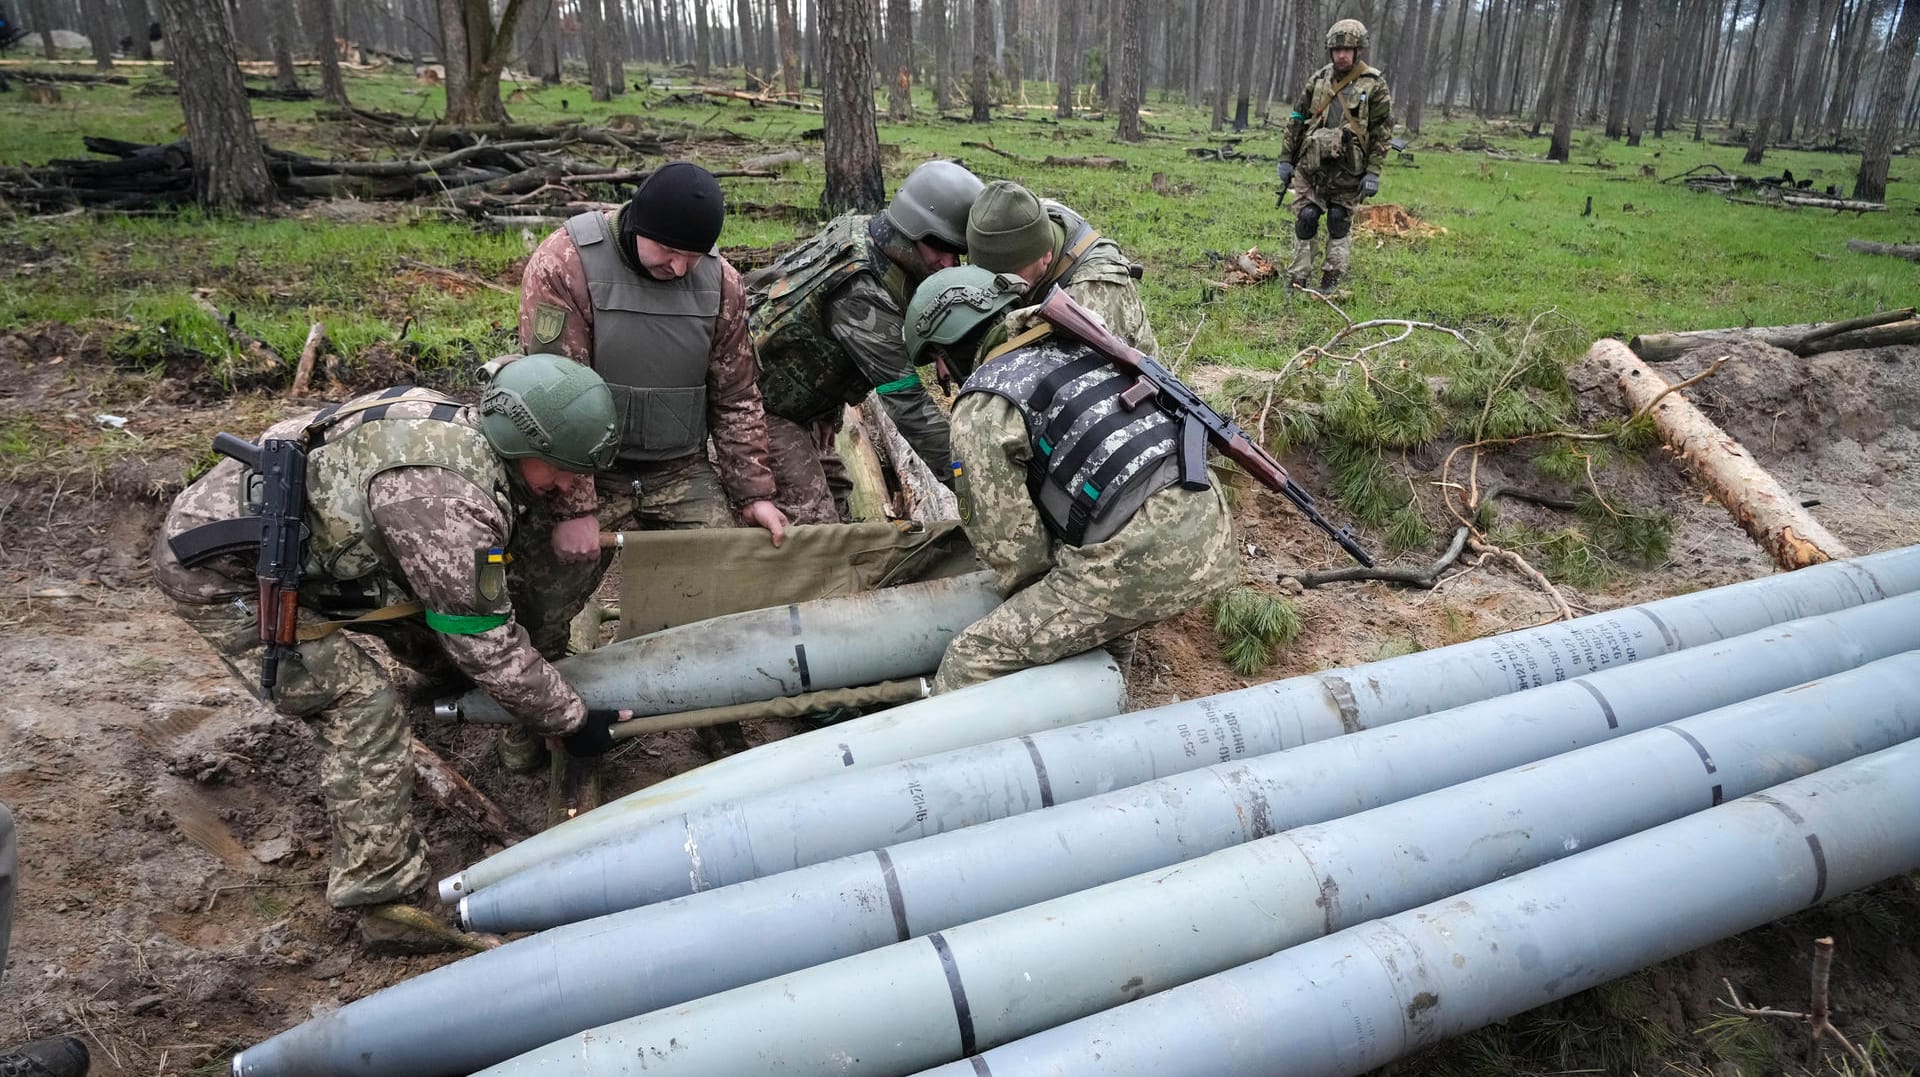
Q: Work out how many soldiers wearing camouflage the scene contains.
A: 6